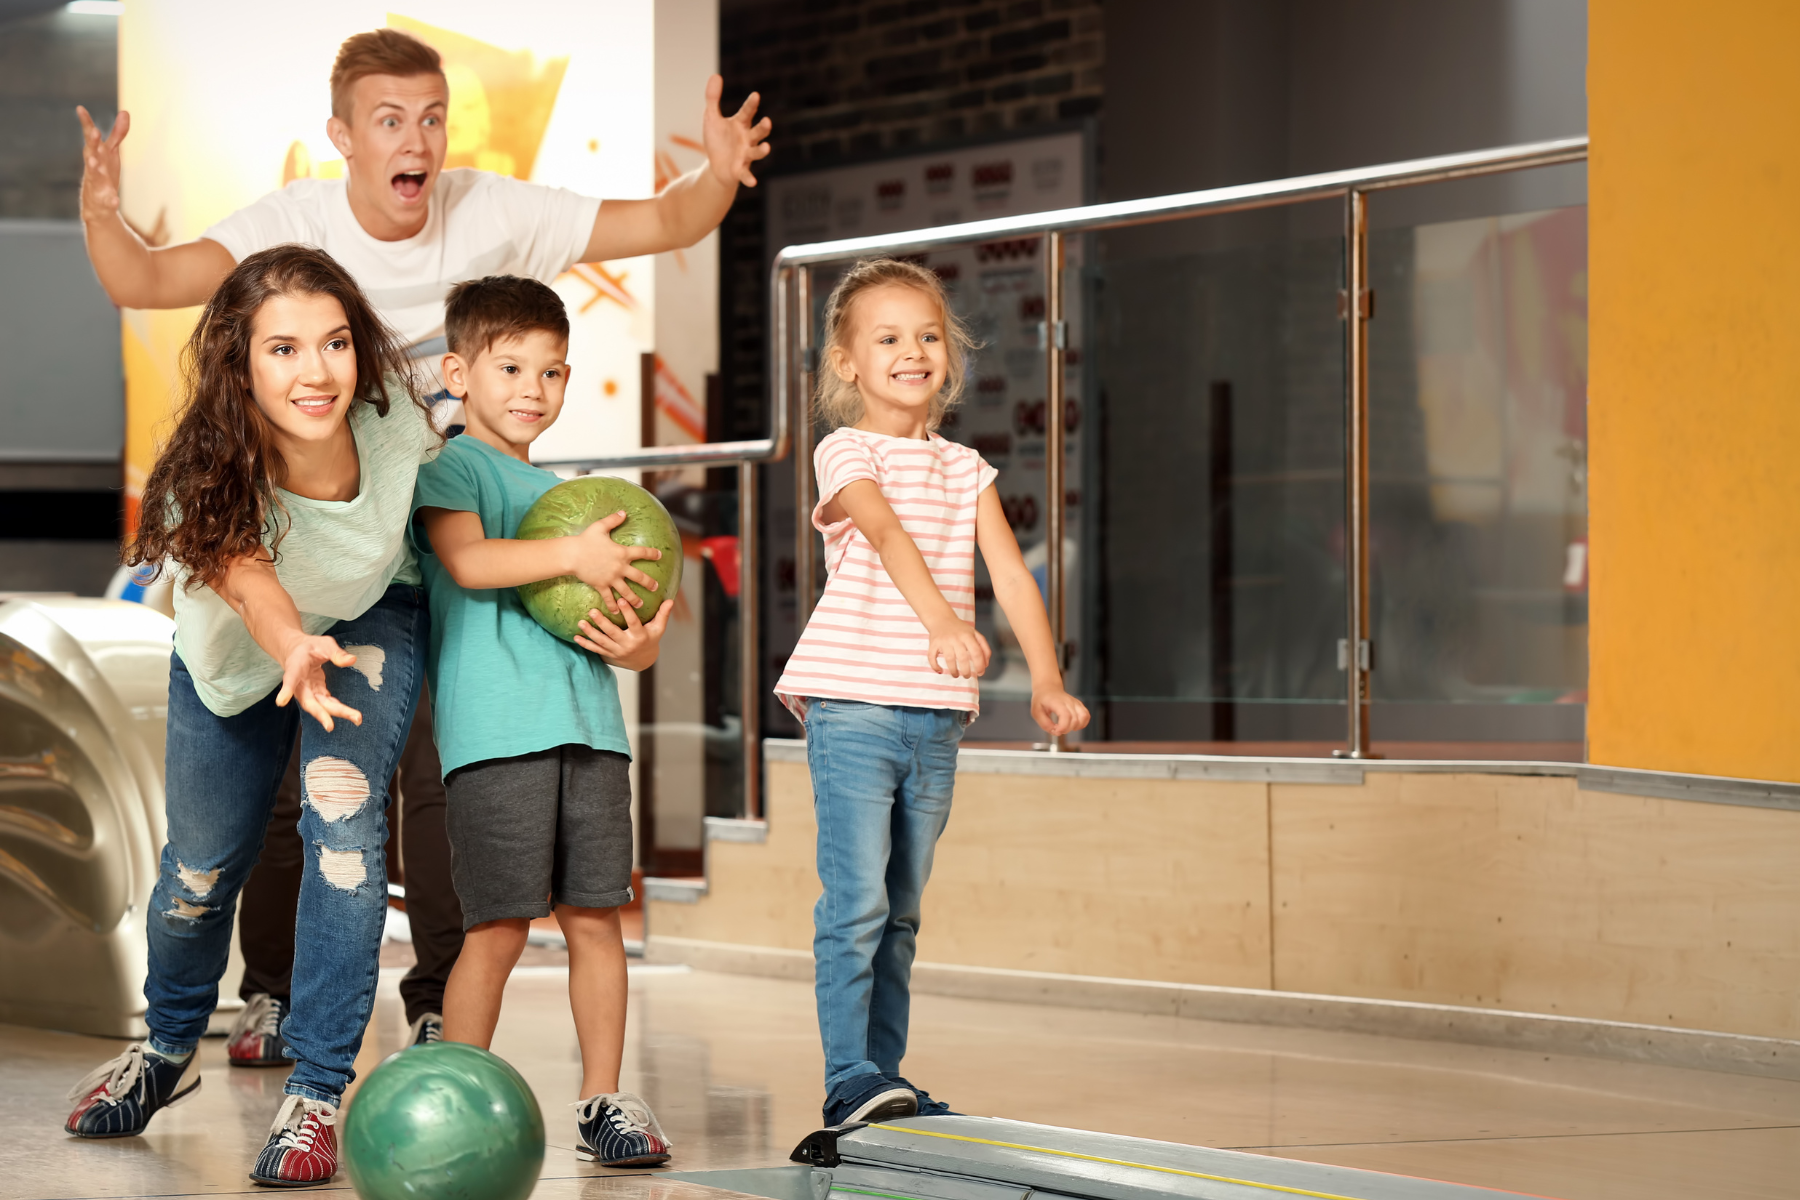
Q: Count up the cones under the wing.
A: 0